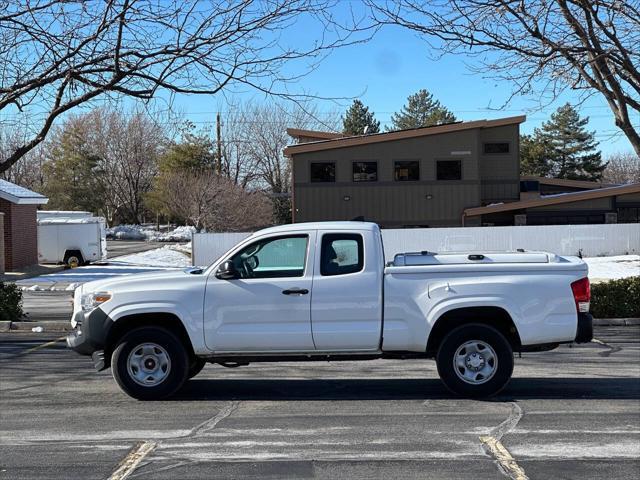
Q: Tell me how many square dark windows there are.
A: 4